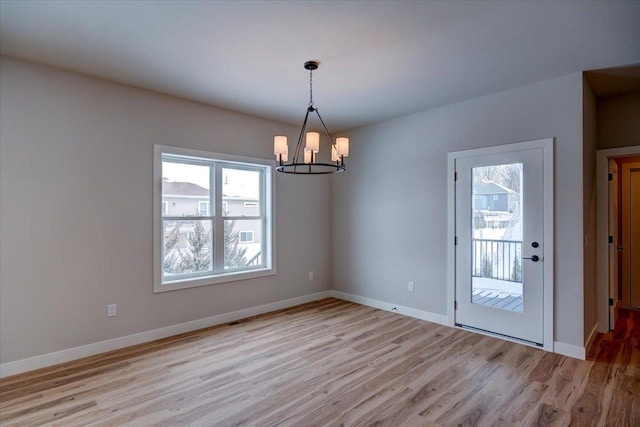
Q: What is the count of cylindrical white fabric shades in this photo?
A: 6